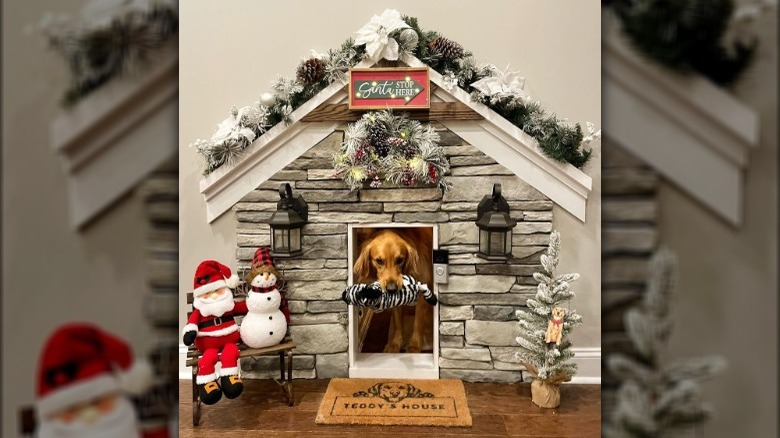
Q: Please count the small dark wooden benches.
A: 1